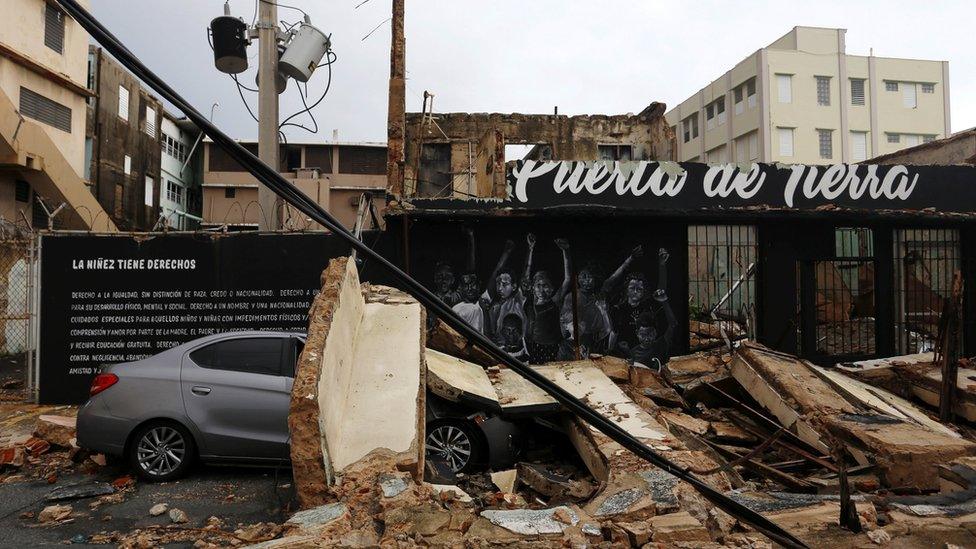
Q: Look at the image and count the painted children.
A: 8